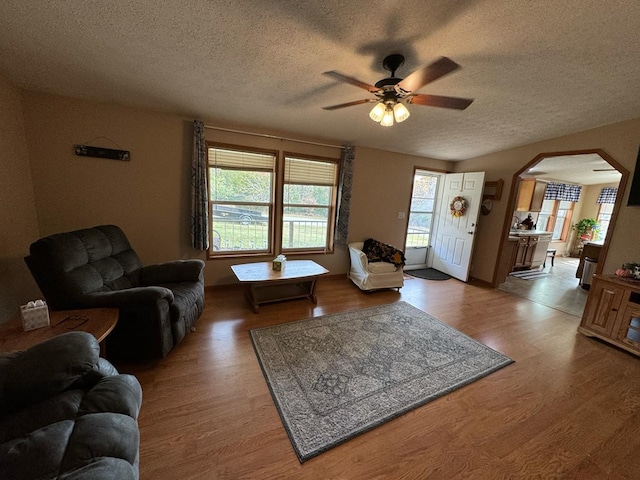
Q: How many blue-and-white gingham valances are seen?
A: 2